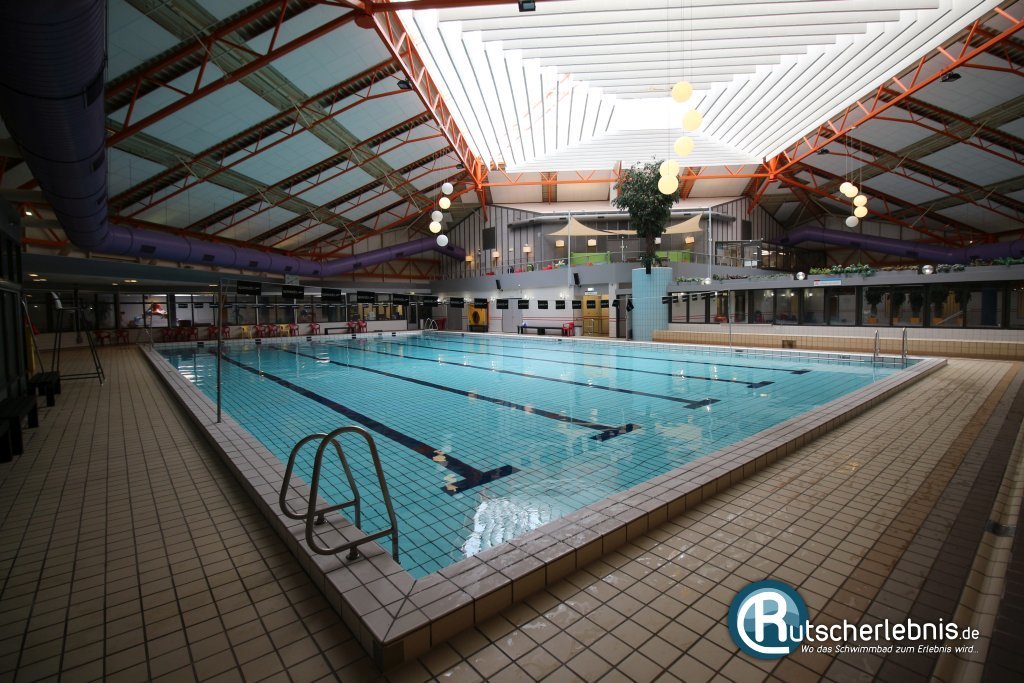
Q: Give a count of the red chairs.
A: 14